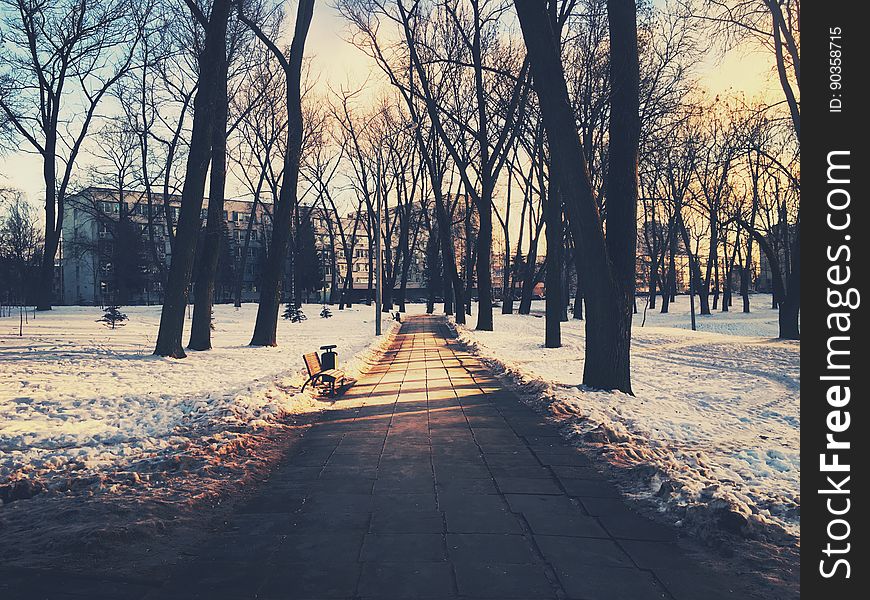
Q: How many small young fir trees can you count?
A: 3